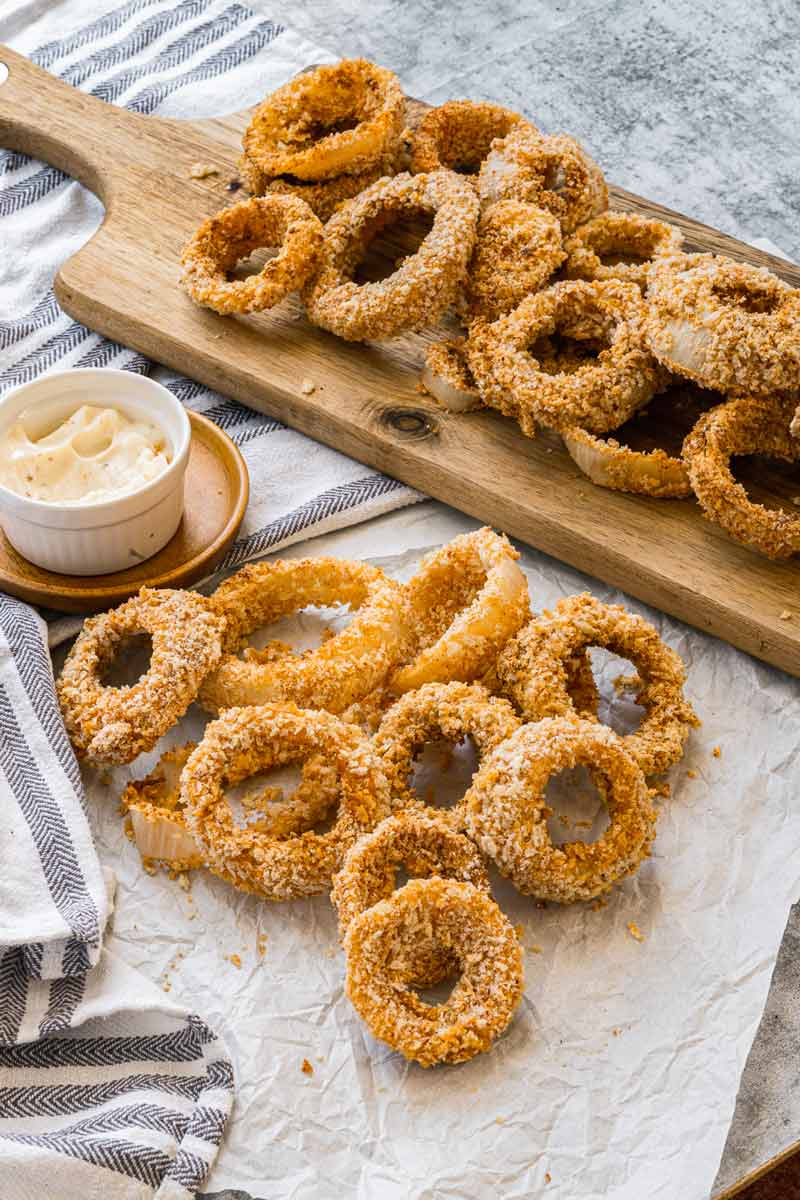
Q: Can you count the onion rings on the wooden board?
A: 13